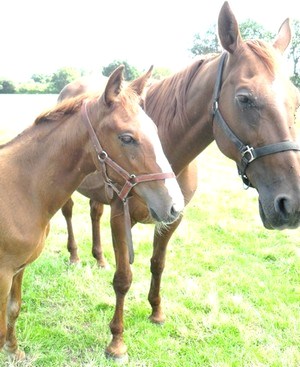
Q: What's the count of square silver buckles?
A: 1